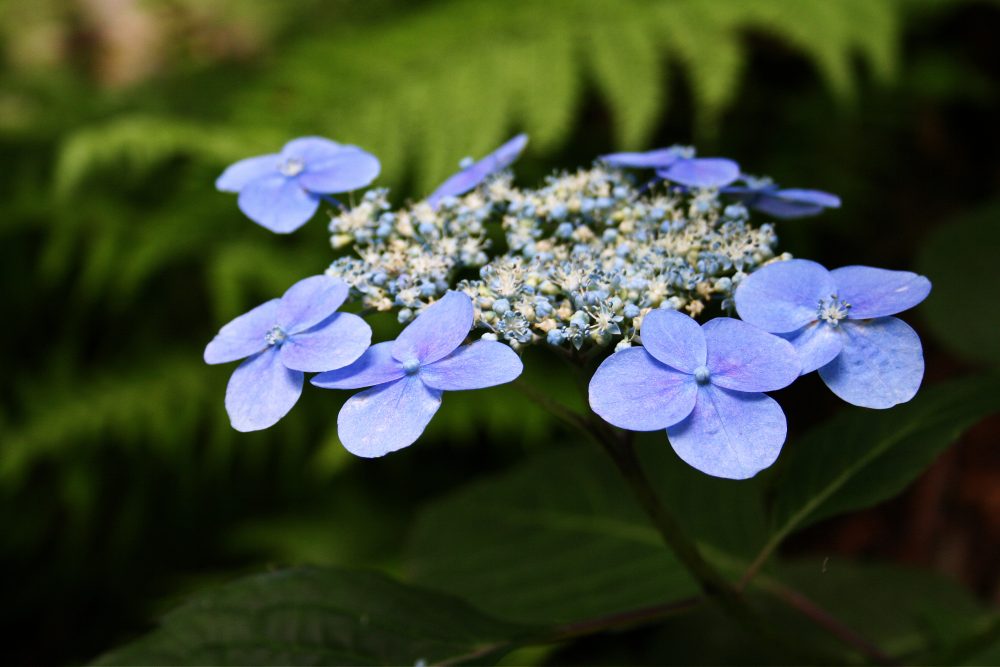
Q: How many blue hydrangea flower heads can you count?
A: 8